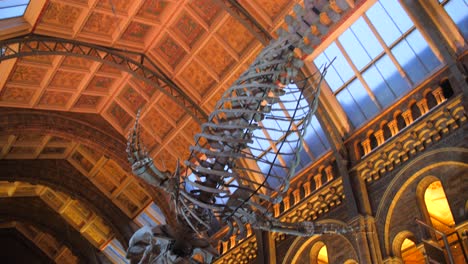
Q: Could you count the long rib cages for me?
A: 1